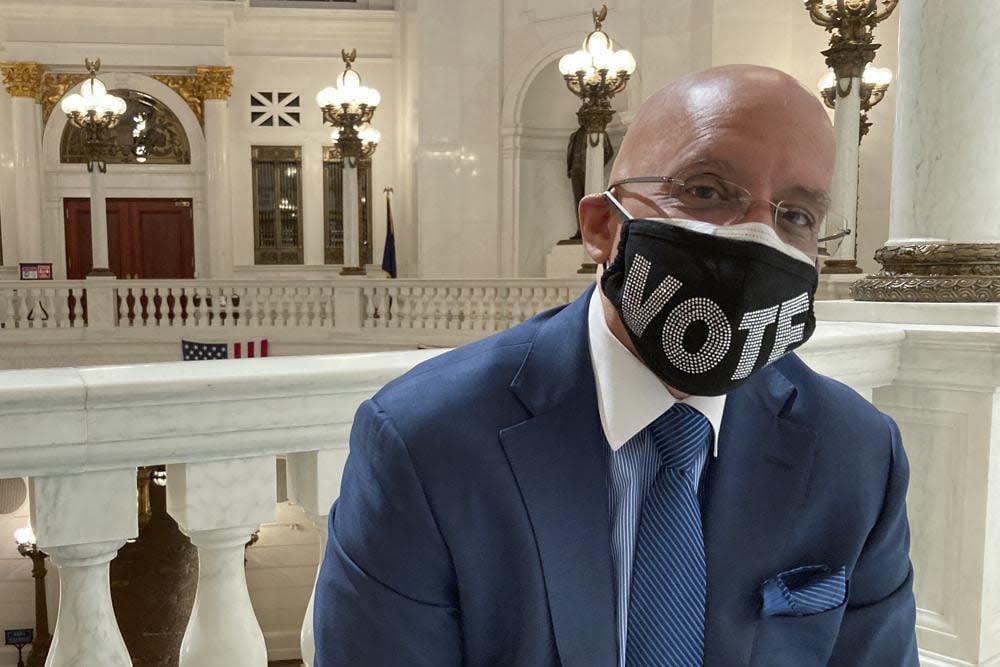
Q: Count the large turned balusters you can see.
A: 3